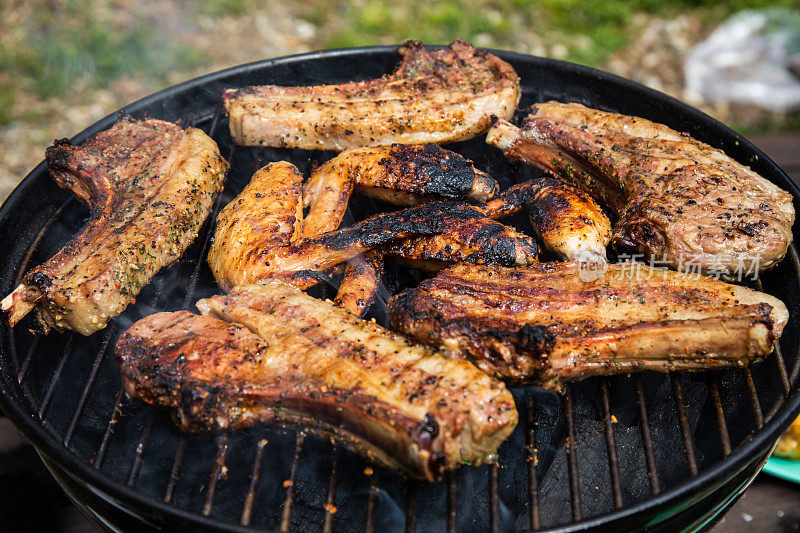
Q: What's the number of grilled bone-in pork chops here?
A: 5